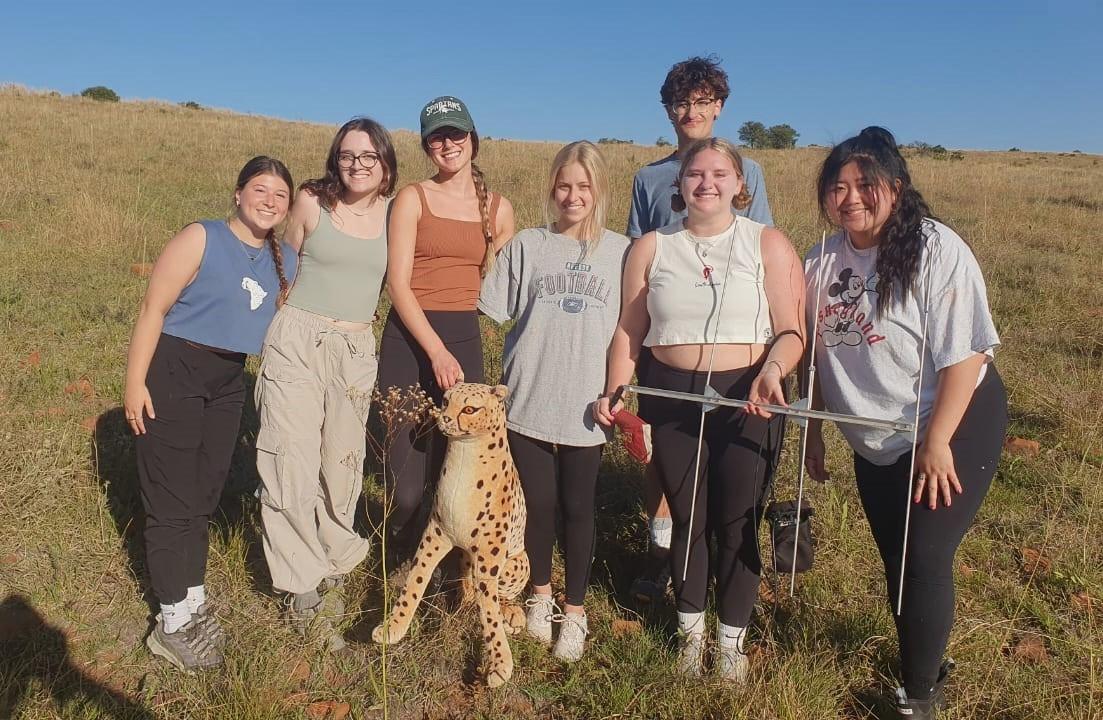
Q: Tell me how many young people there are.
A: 7